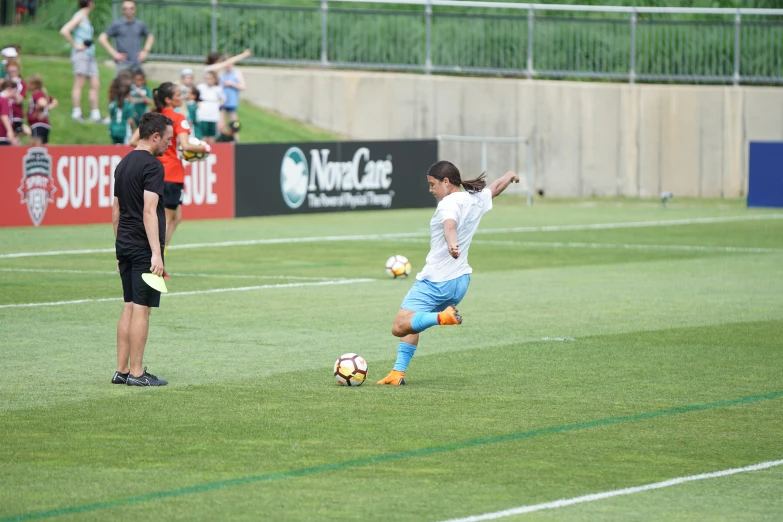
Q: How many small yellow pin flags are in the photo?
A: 0